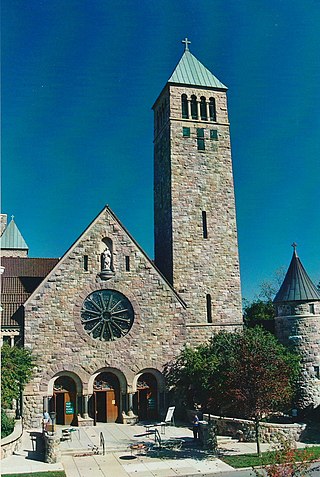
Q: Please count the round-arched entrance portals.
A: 3